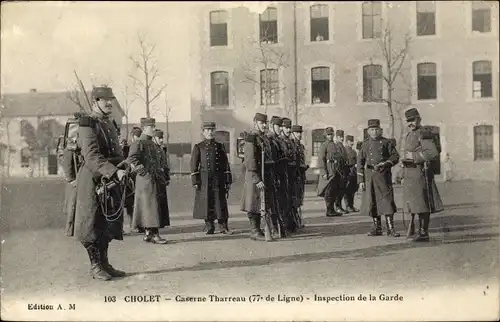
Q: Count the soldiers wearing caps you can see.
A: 14